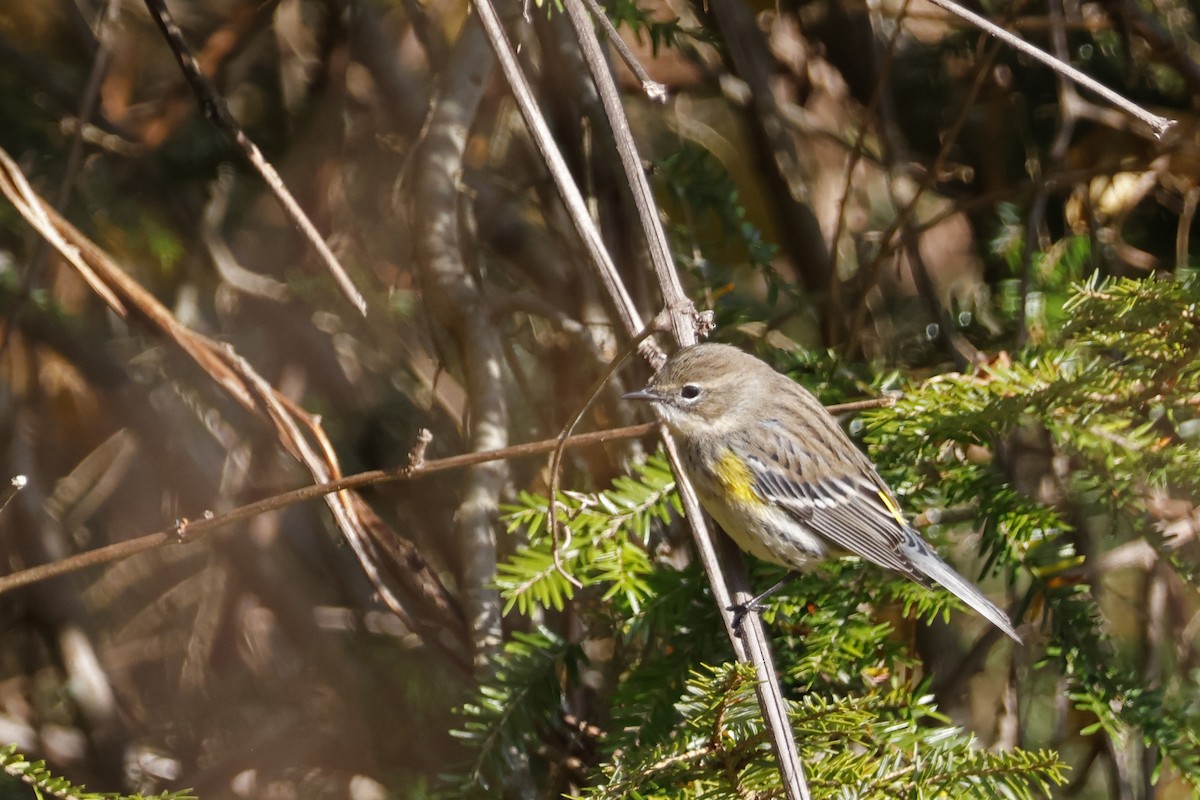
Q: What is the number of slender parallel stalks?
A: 2